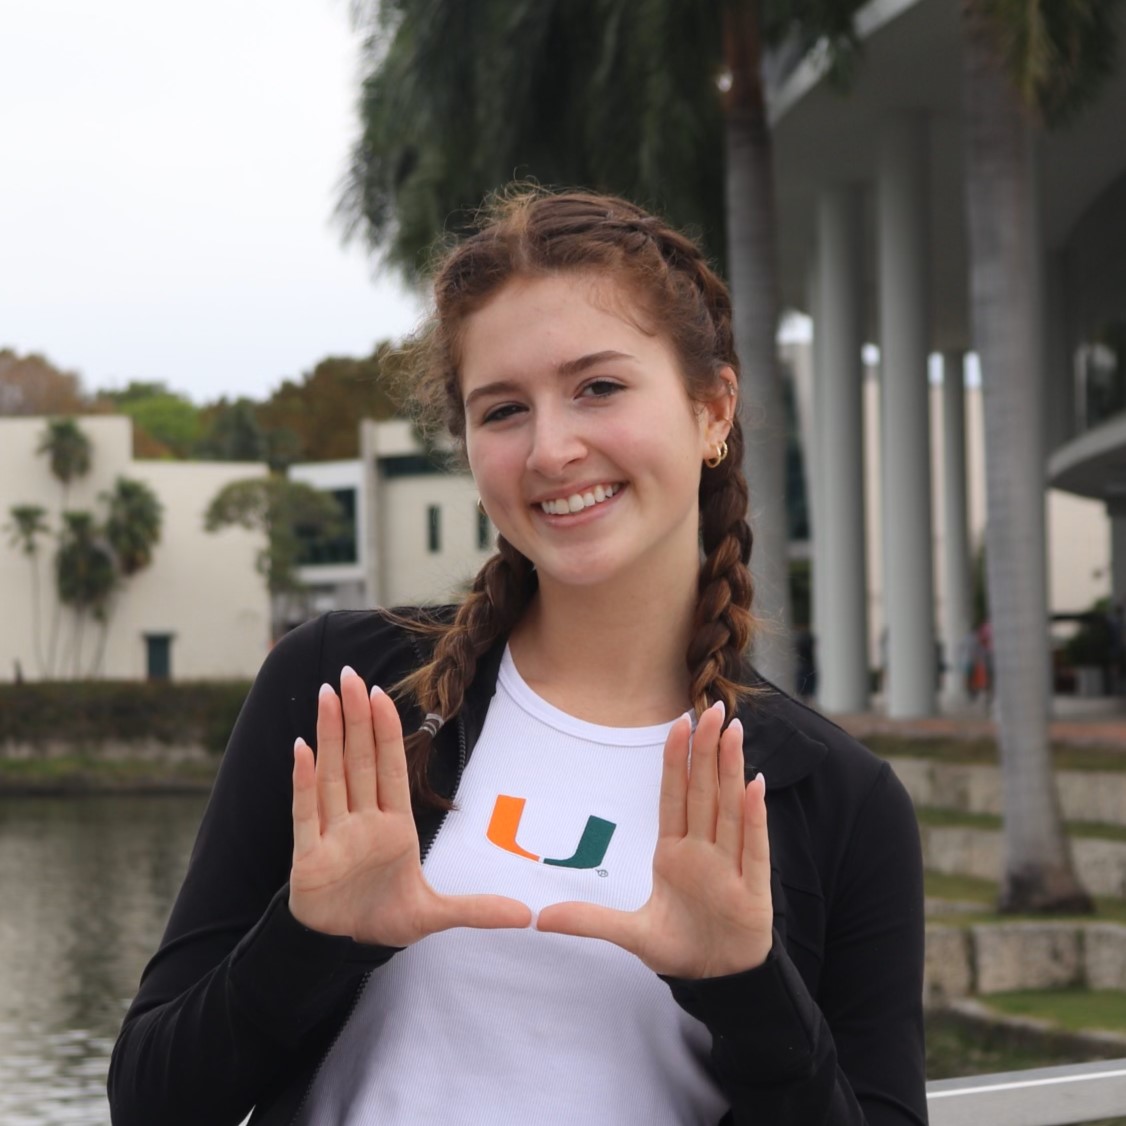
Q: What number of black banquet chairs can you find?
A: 0